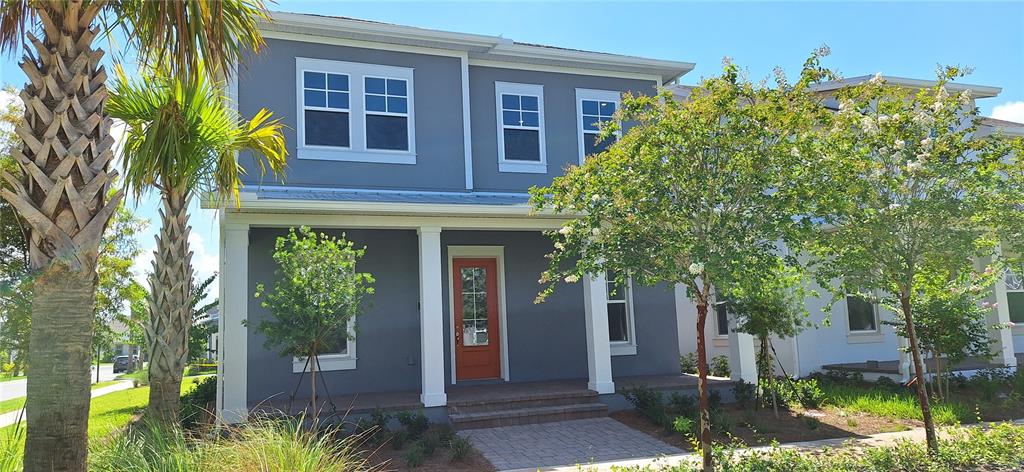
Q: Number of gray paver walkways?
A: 1